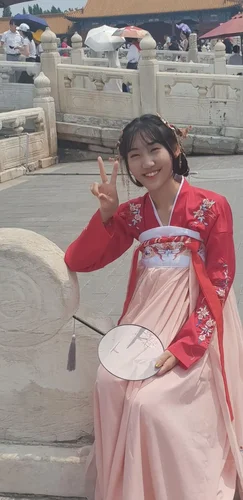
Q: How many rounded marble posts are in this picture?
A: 5